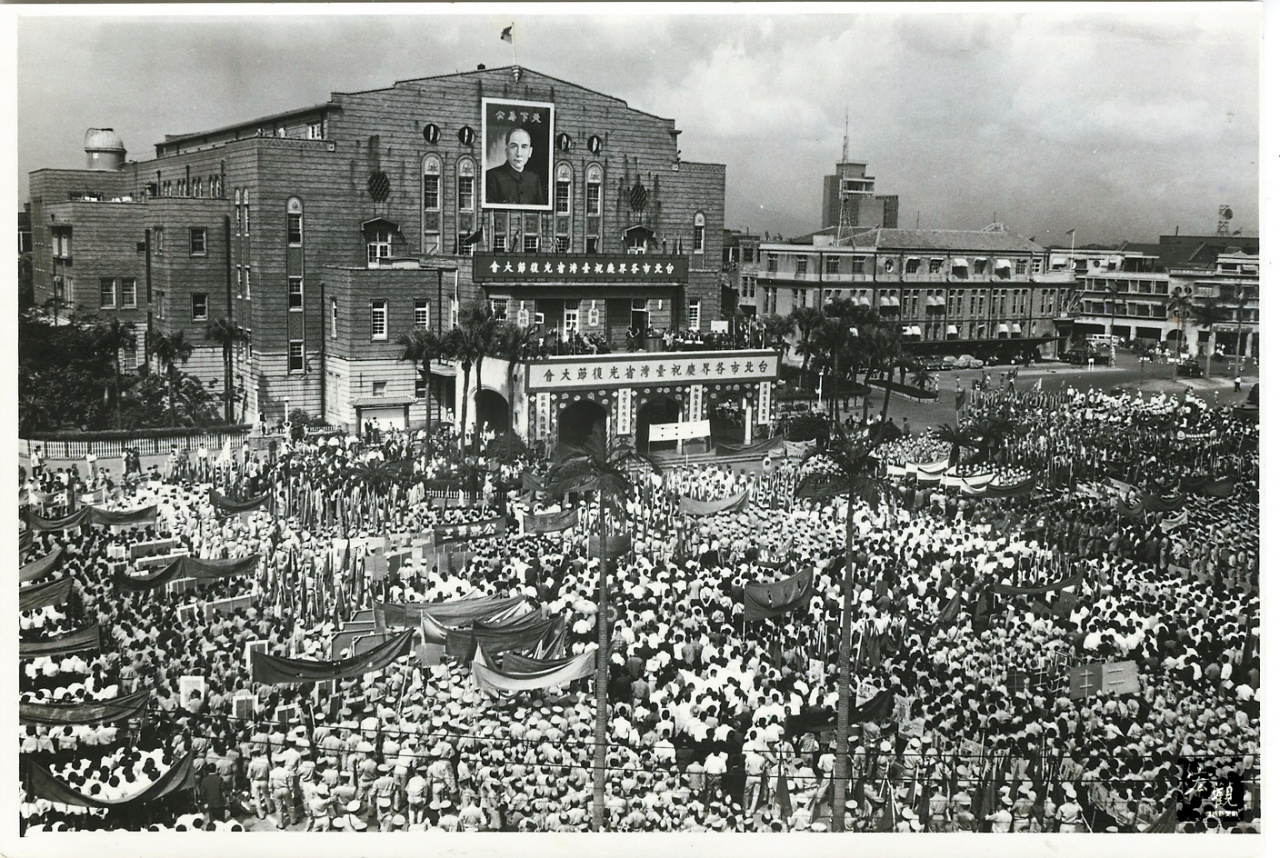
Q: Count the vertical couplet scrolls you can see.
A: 4